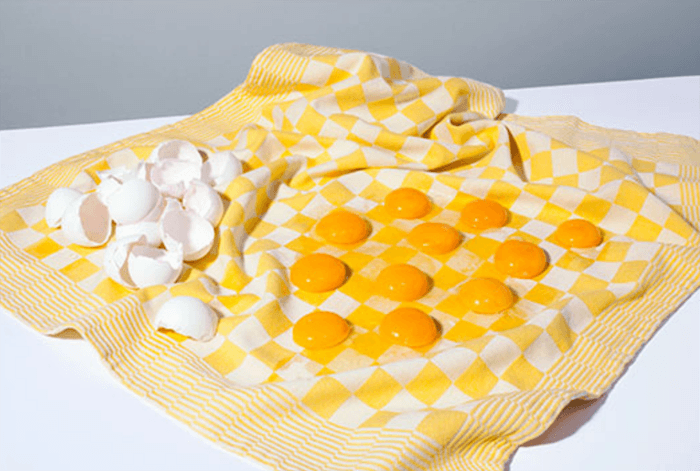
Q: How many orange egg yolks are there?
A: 11